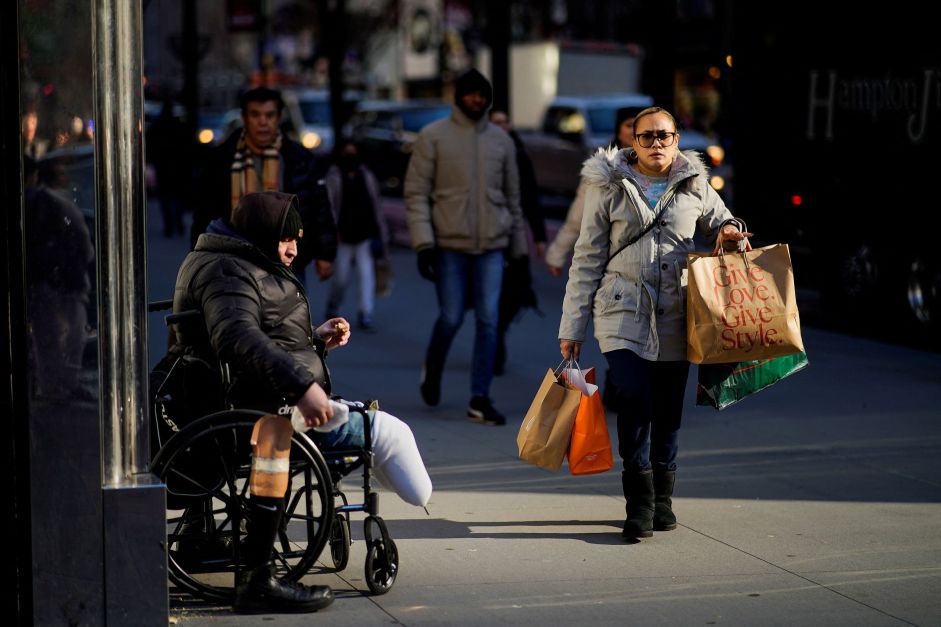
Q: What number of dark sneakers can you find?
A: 2